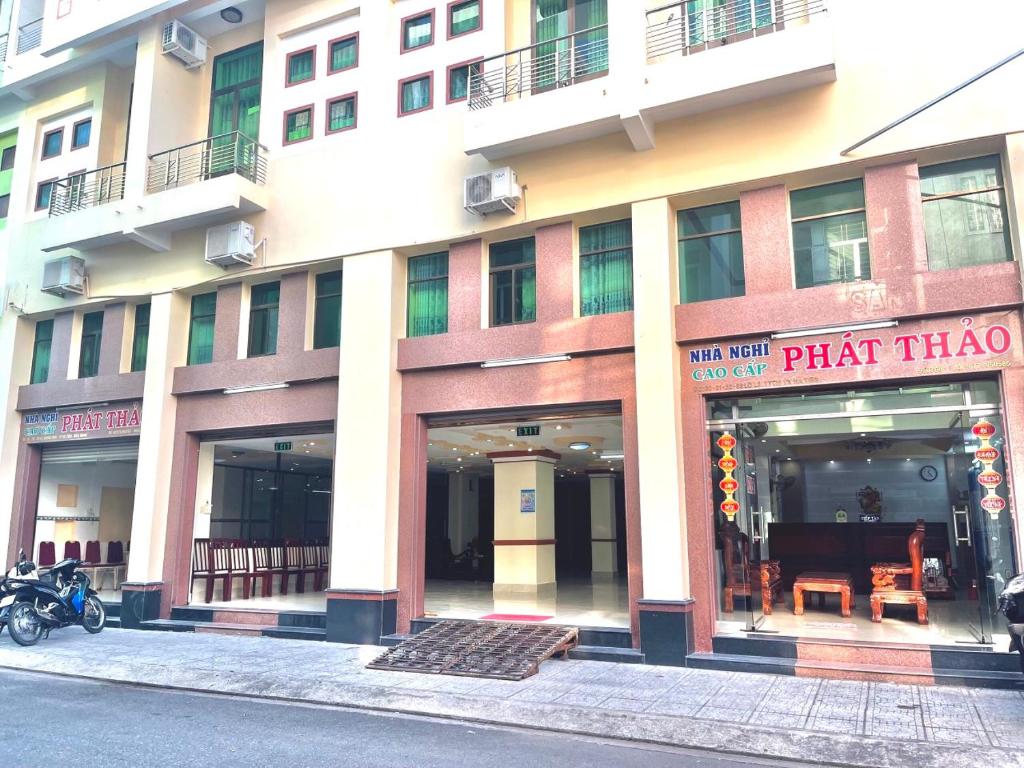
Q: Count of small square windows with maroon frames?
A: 12